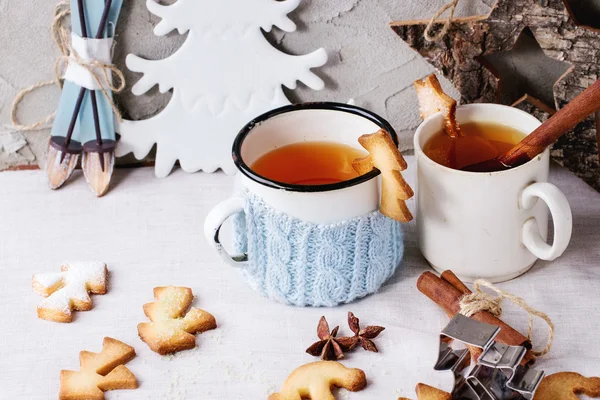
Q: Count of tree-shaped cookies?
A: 4